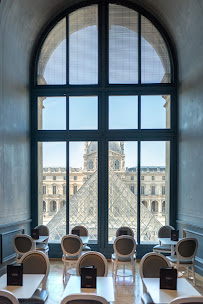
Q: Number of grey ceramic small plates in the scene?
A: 0